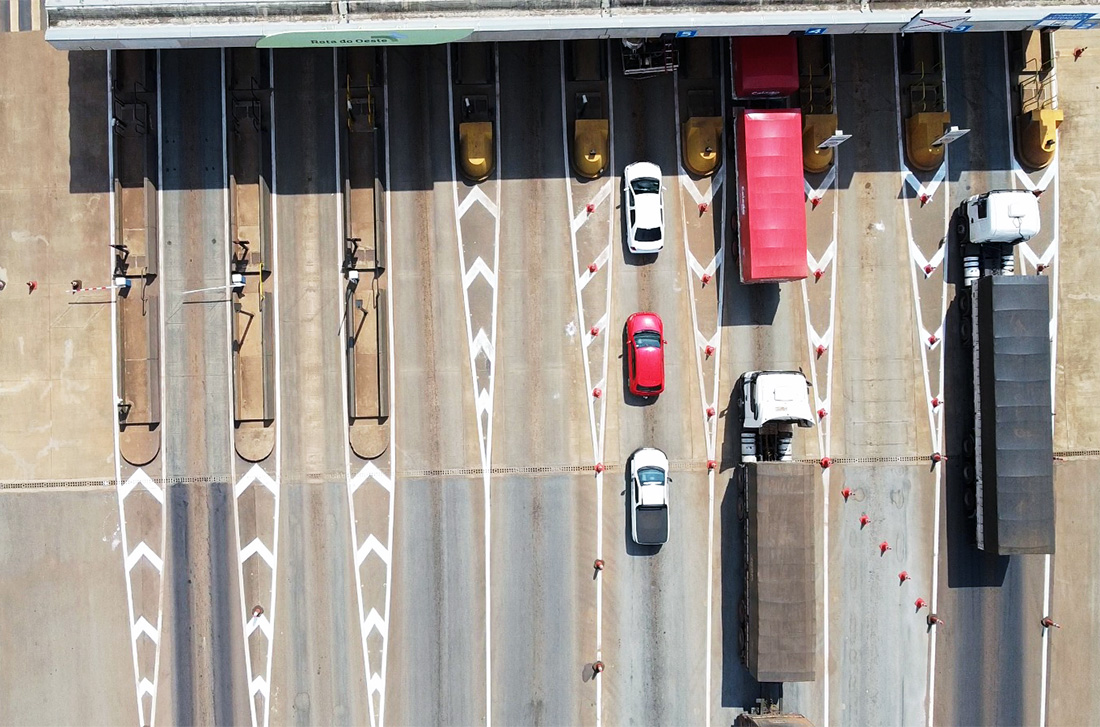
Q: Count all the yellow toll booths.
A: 6